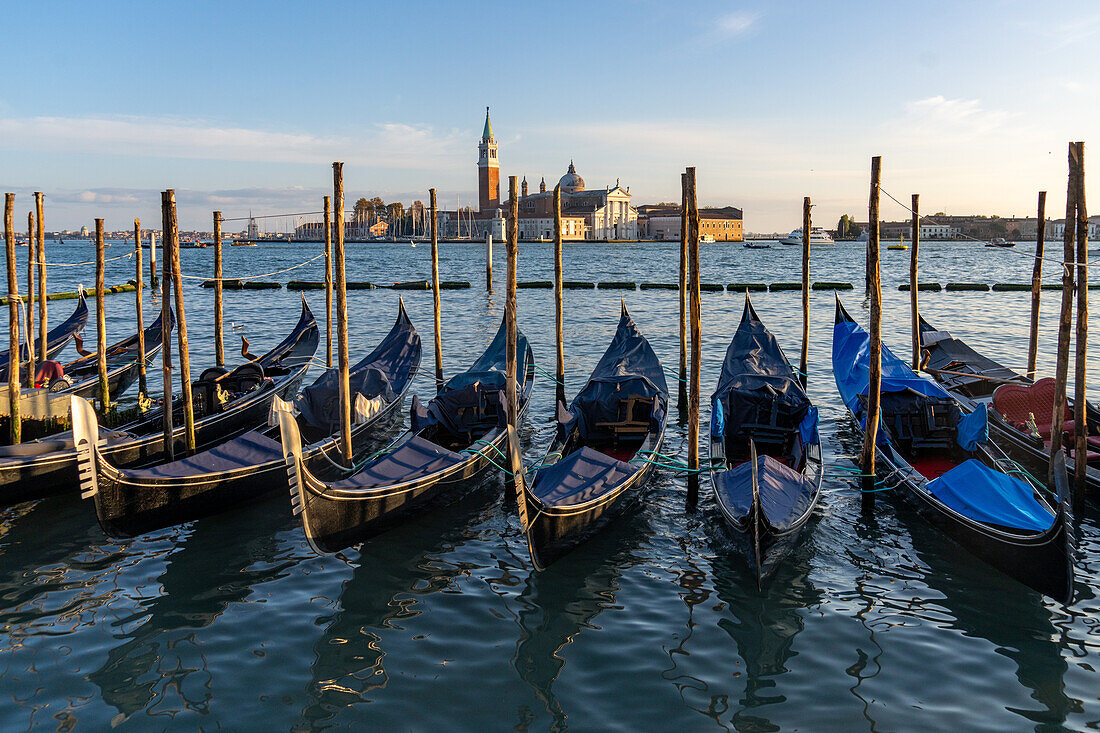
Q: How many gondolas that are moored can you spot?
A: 9